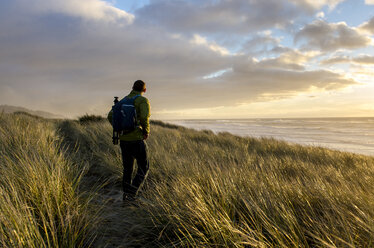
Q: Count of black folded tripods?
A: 1